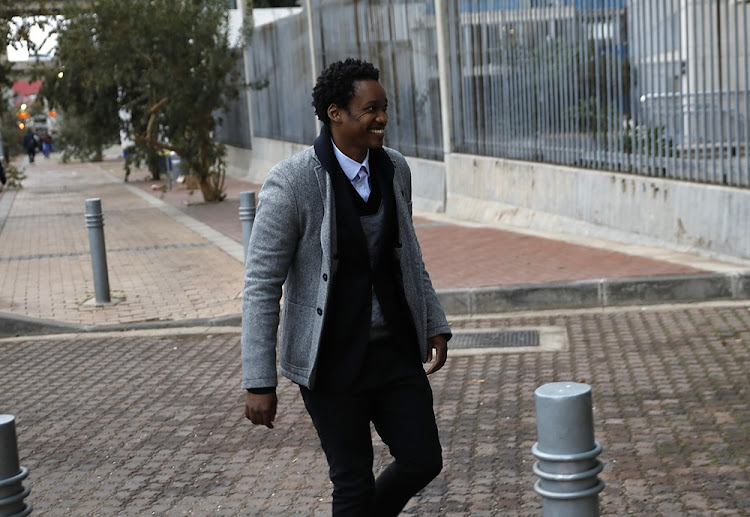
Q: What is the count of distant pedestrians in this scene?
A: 2